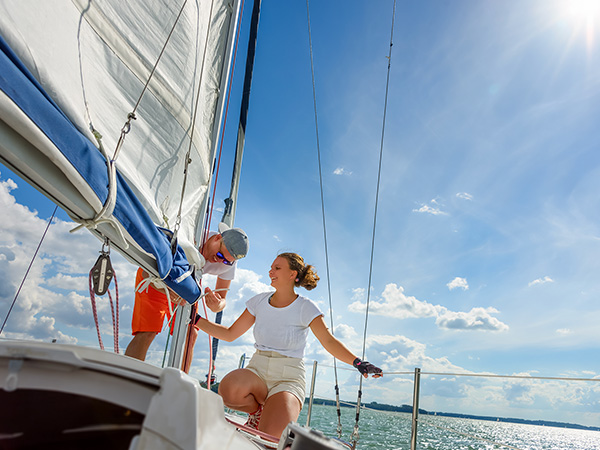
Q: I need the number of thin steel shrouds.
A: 2